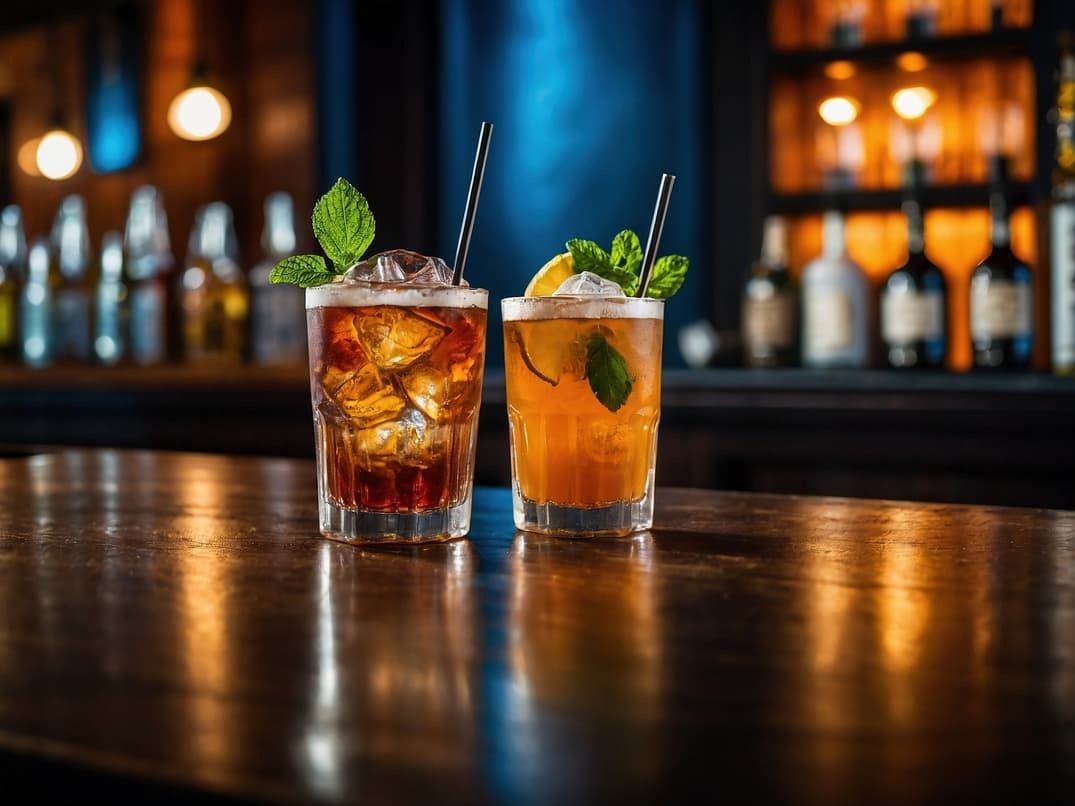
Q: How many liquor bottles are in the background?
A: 12